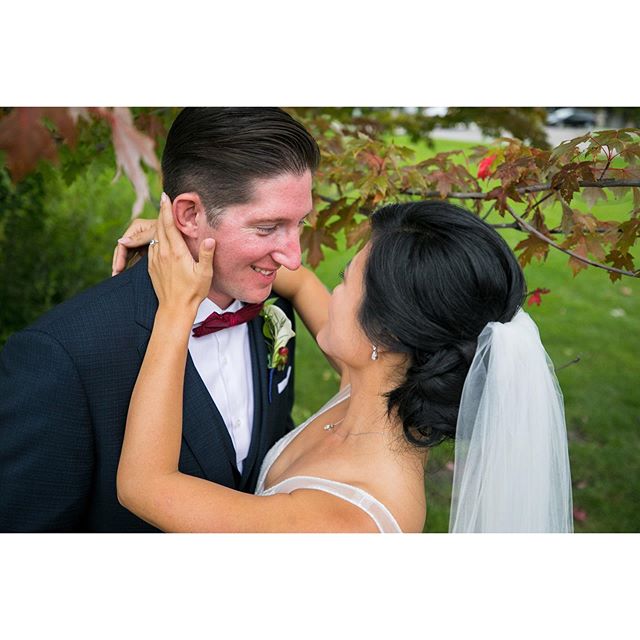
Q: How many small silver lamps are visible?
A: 0